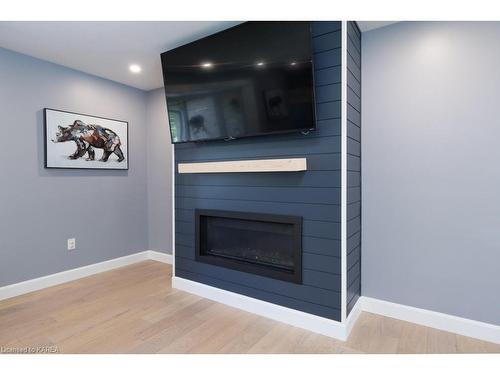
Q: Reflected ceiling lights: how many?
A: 3